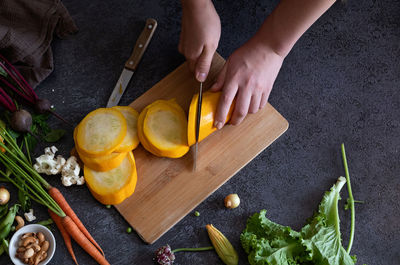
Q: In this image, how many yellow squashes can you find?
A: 1